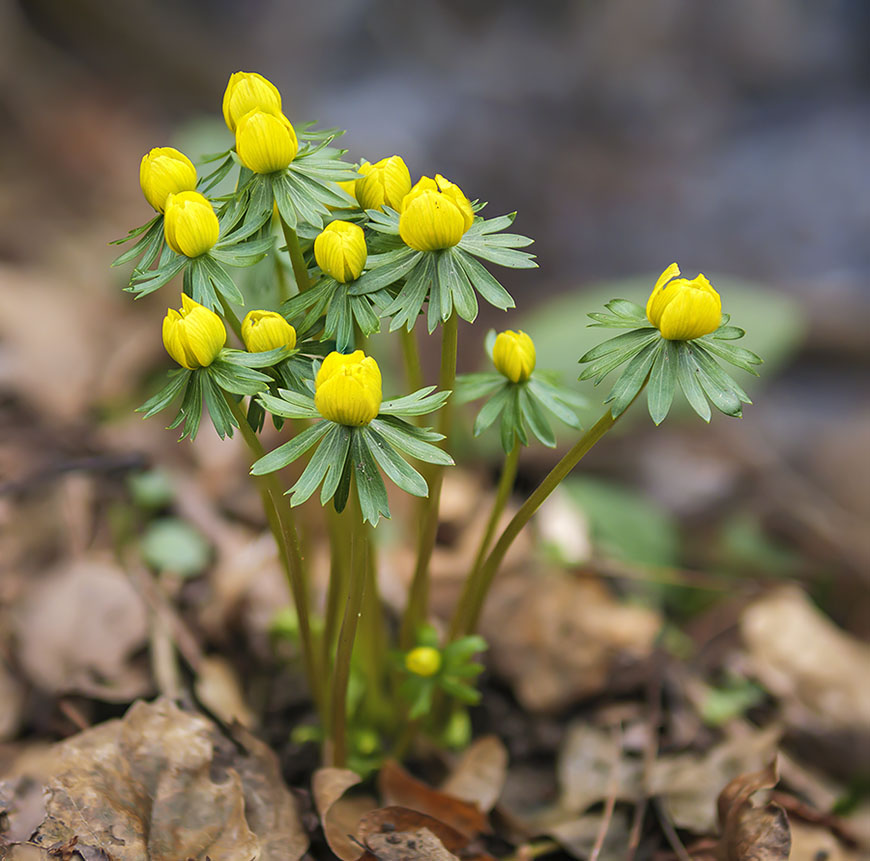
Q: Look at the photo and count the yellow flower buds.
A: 13